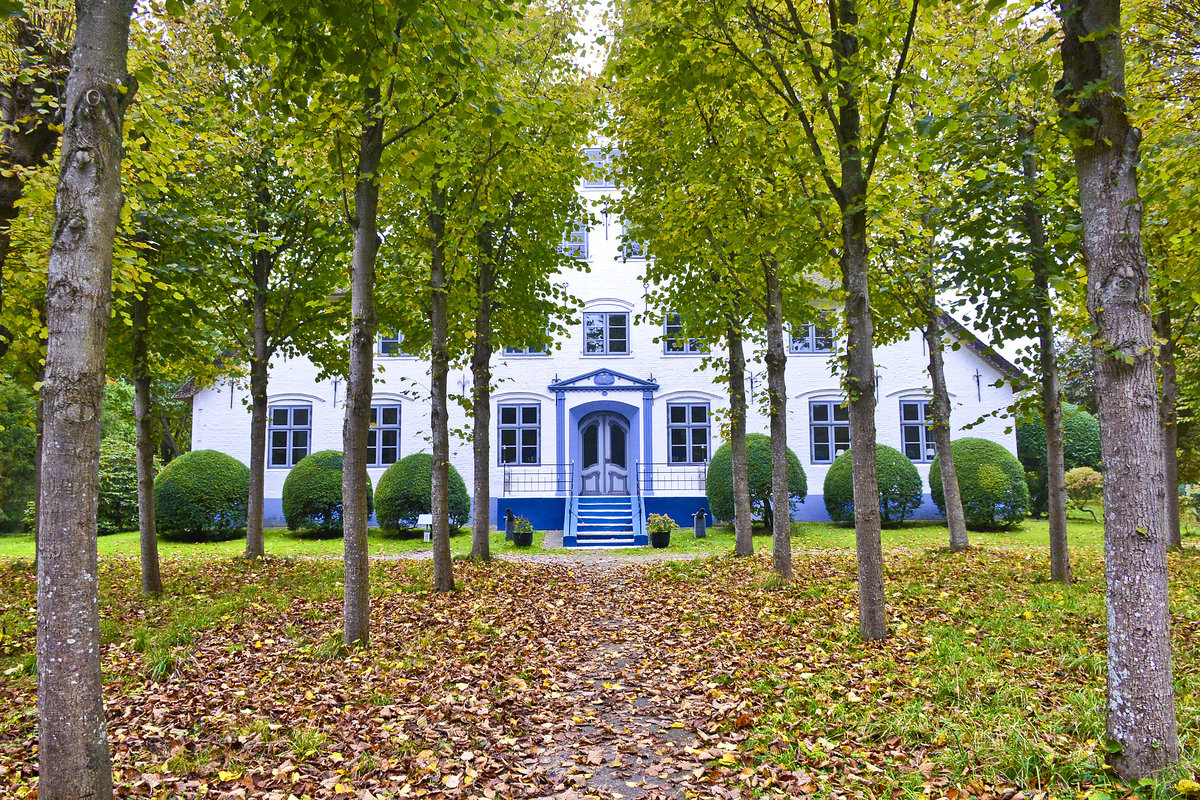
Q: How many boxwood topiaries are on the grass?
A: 6